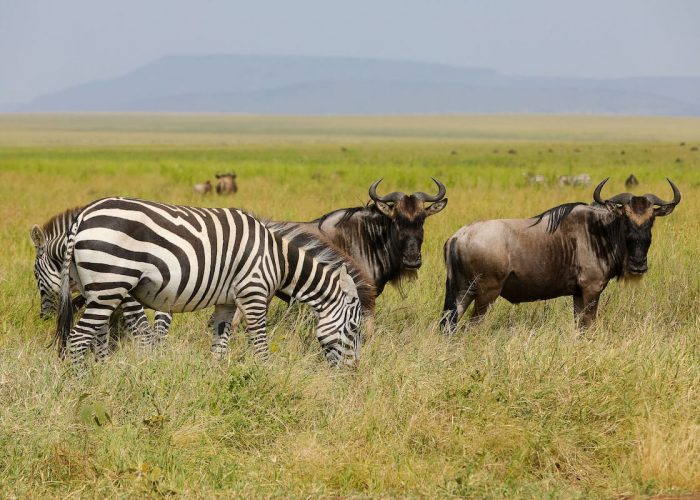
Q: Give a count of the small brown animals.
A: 2